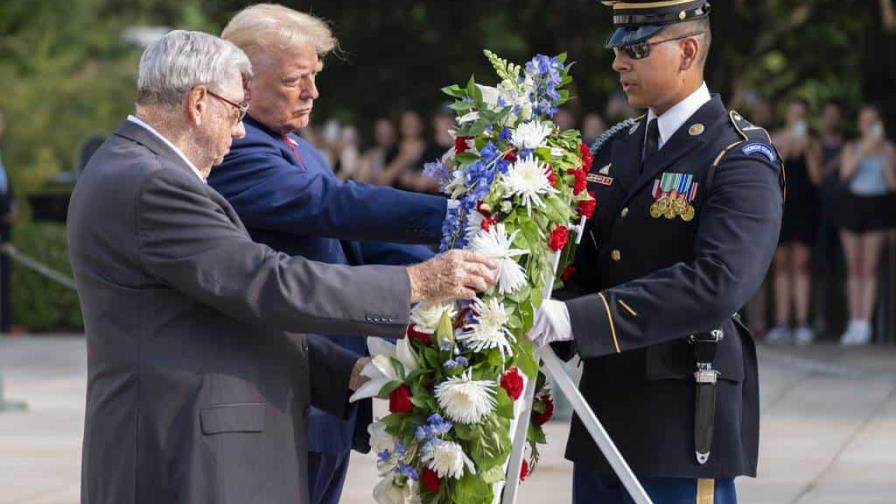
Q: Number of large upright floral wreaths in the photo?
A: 1